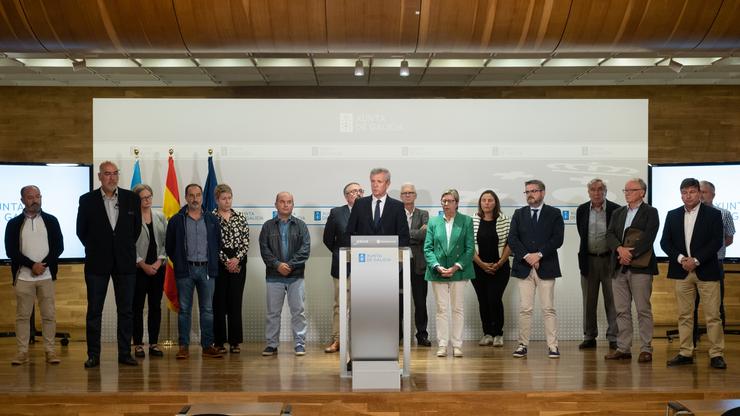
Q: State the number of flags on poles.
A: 3